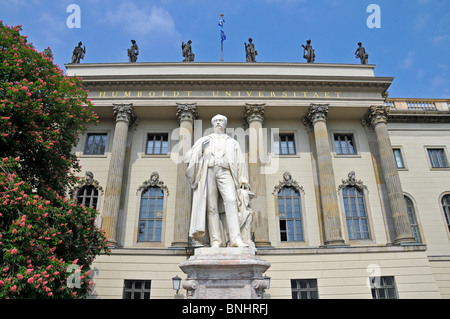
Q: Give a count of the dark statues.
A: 6